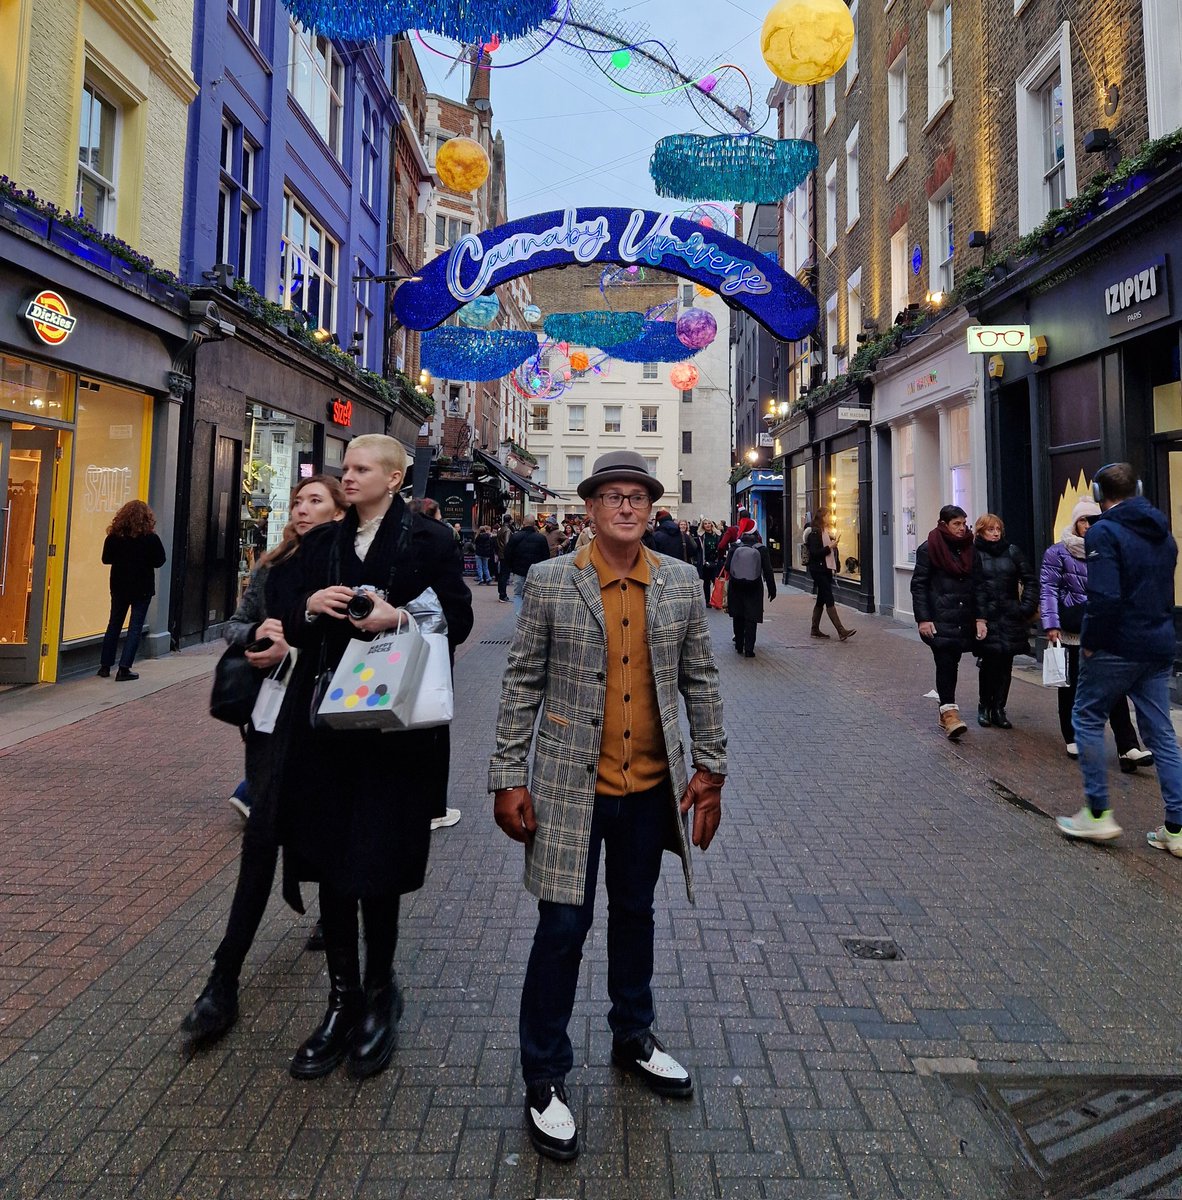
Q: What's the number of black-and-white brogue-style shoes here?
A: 2